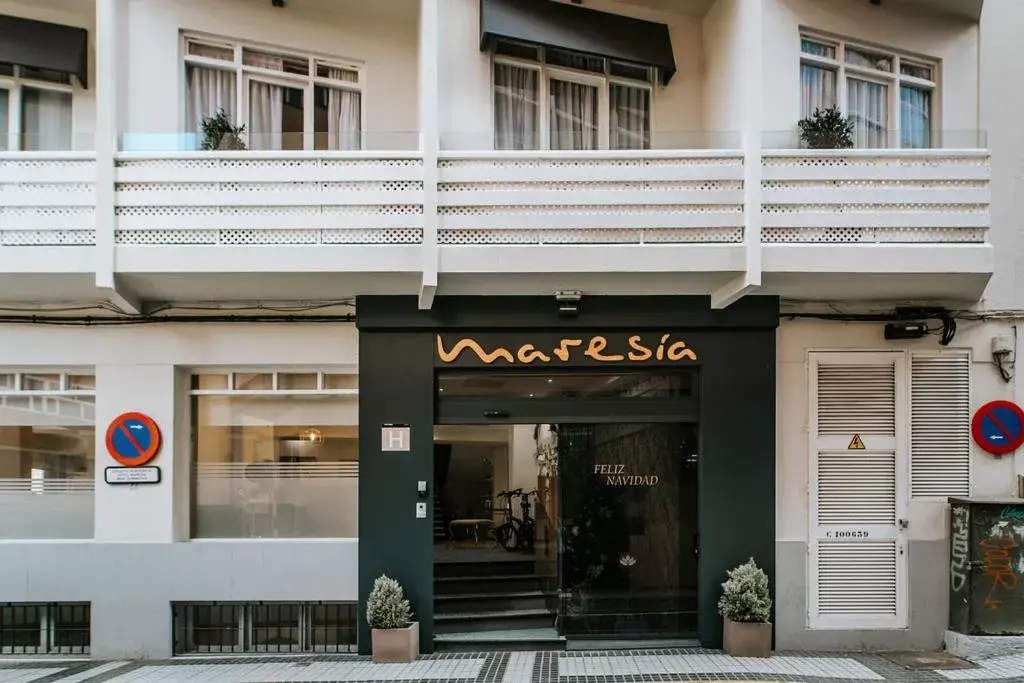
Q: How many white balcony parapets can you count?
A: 4